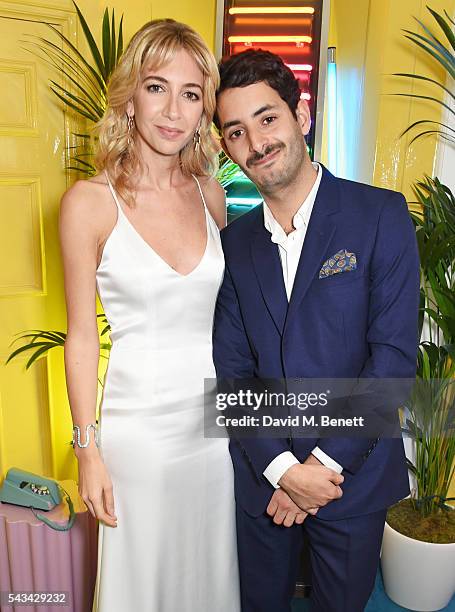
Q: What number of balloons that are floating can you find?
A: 0